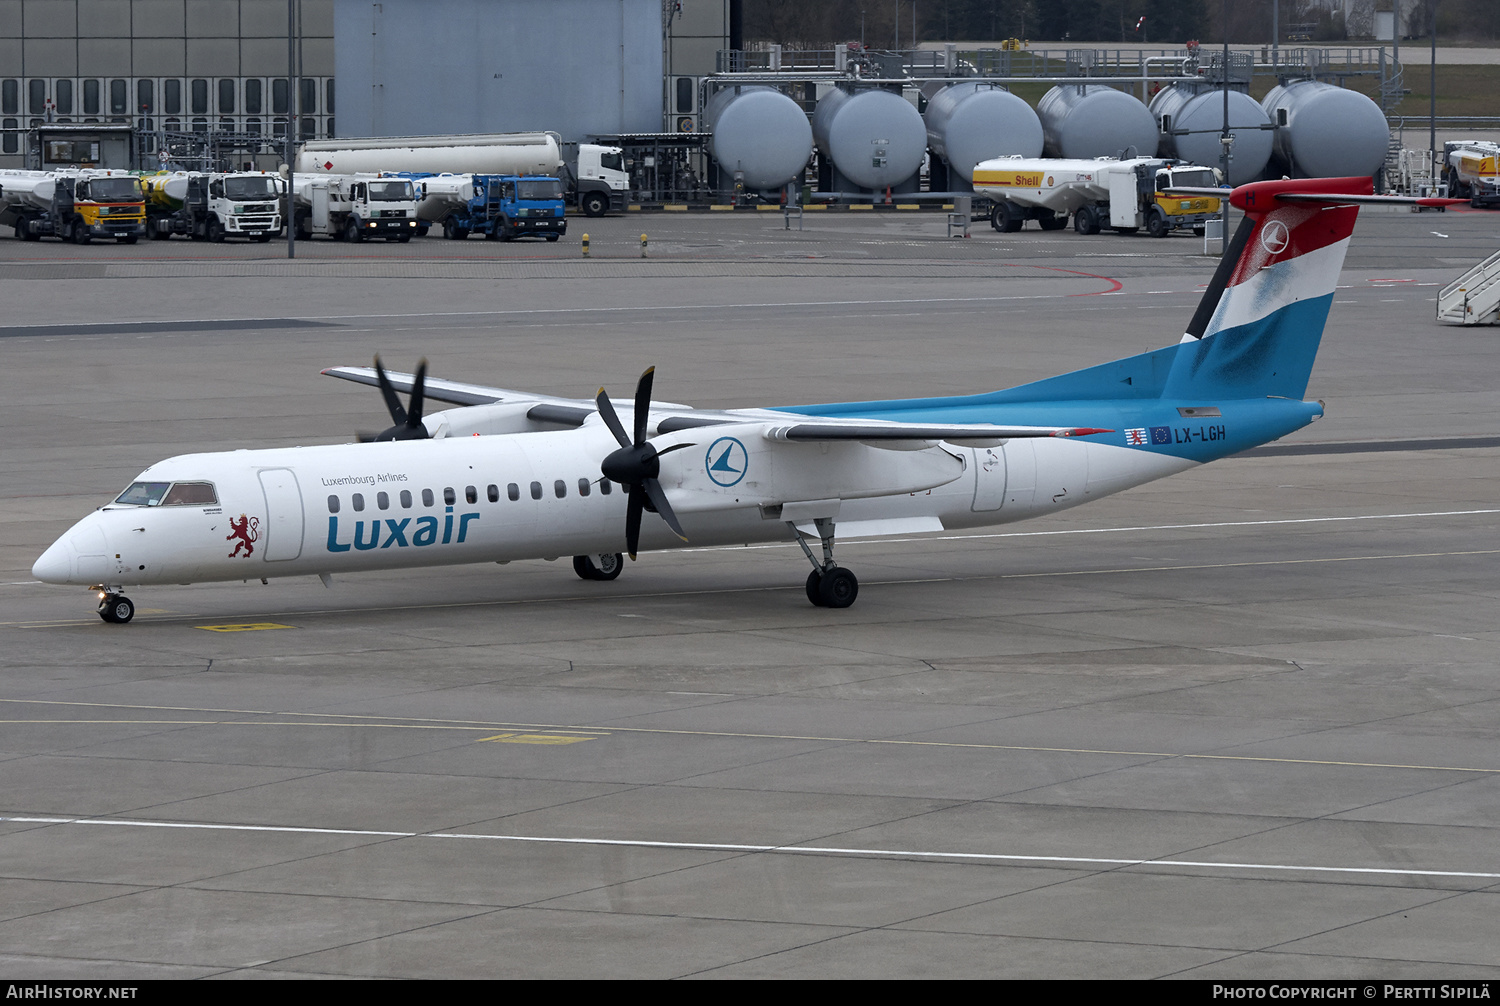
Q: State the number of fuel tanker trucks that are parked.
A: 7